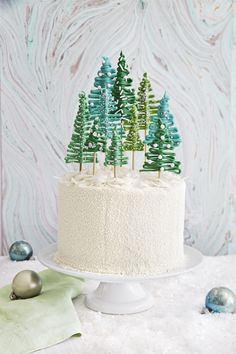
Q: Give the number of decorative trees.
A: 9